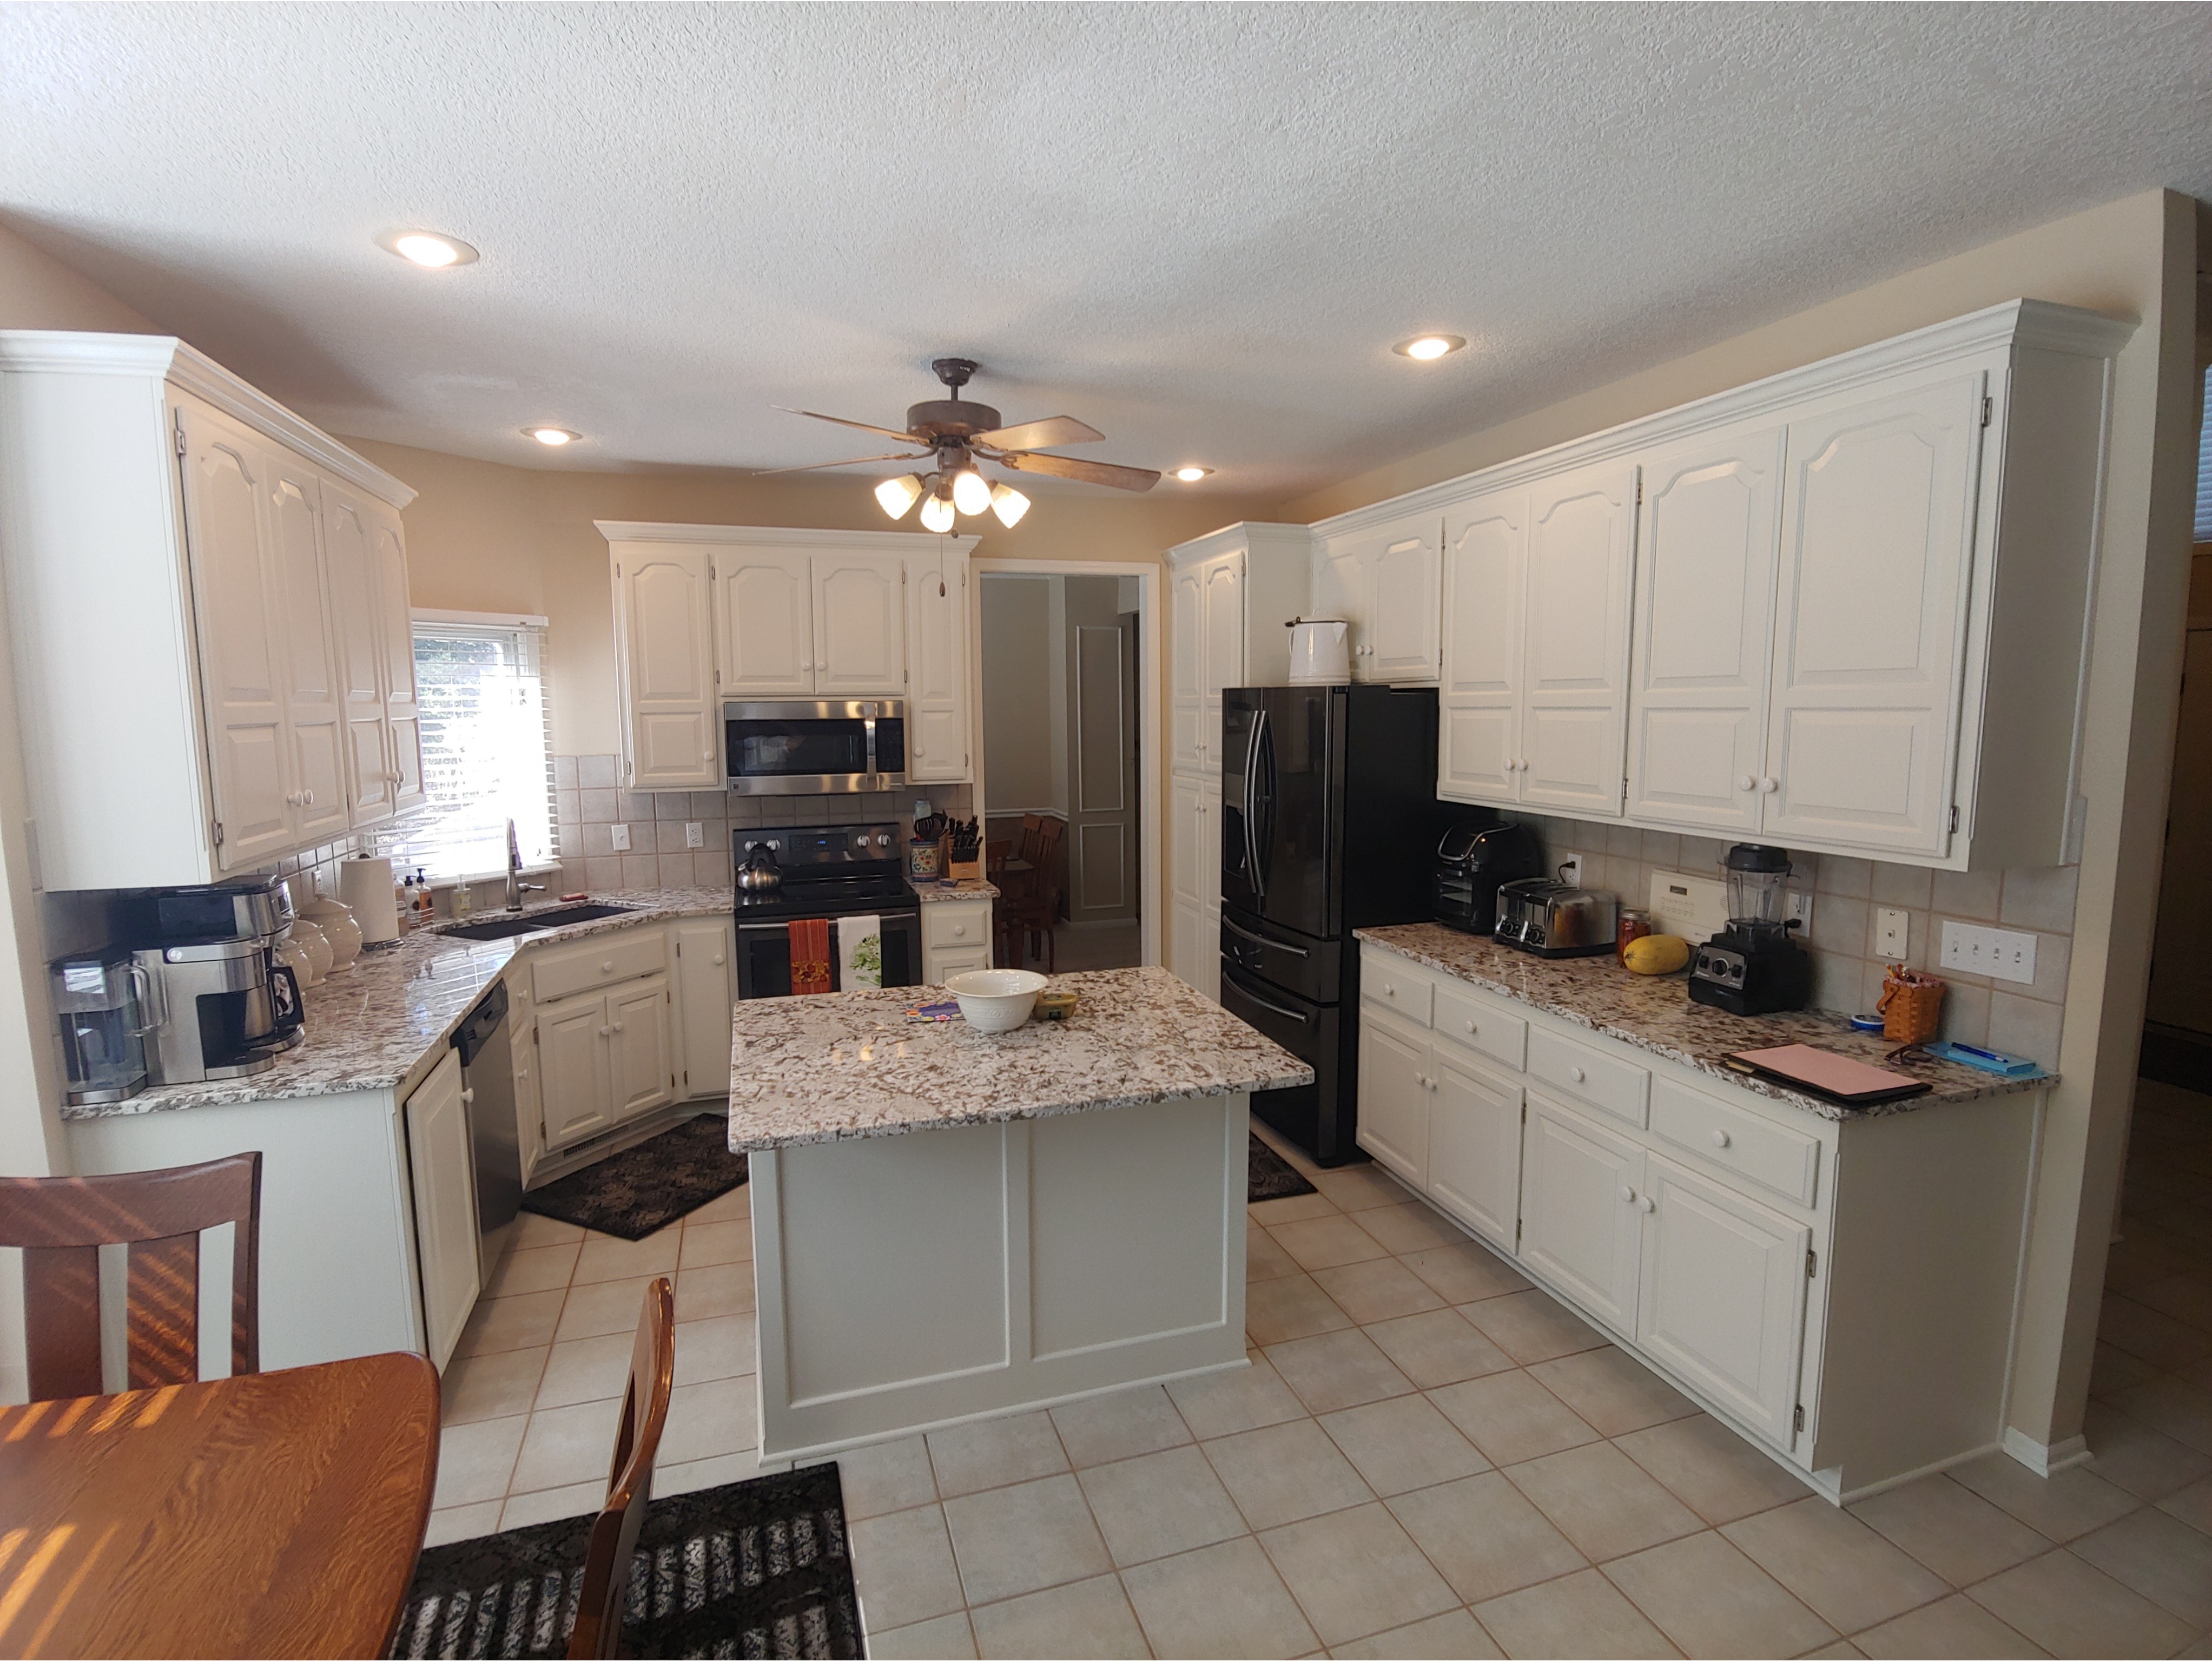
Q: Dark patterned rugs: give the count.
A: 3